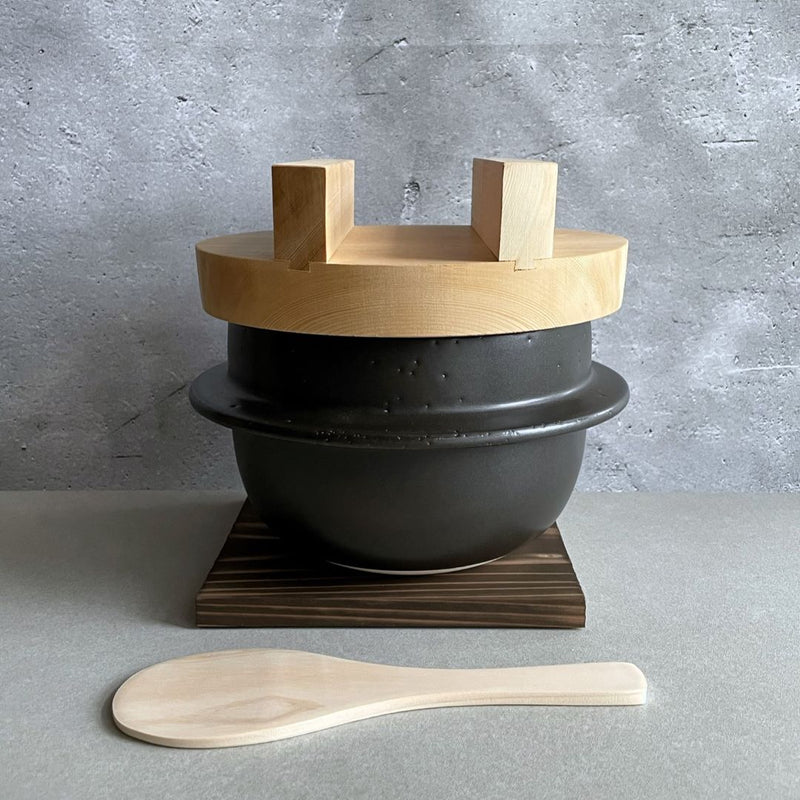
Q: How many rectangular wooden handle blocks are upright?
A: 2